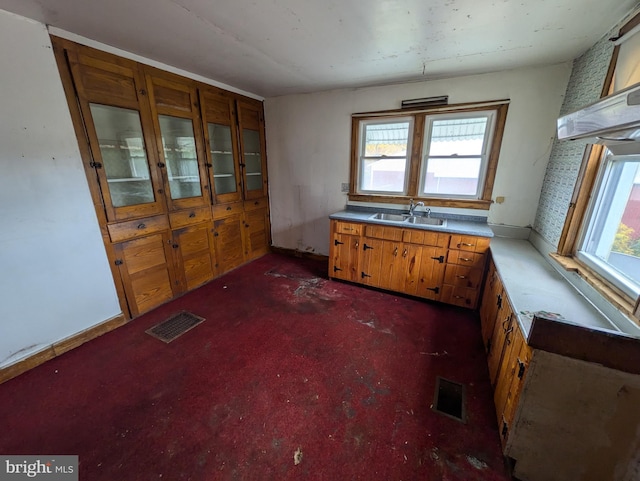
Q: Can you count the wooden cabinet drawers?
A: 9